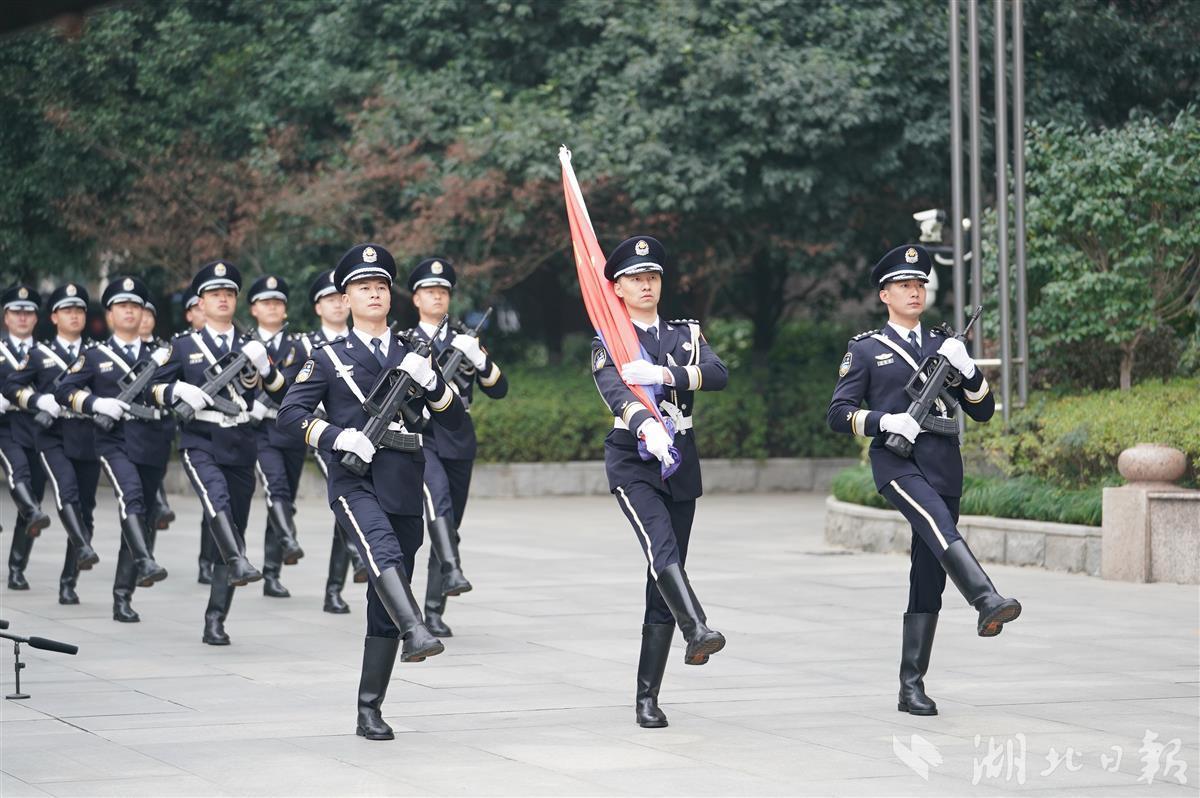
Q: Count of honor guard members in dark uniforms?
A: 12